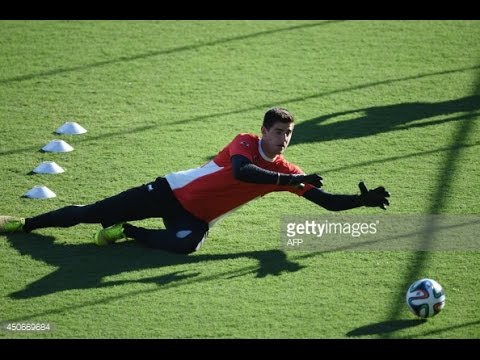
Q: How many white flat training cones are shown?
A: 4